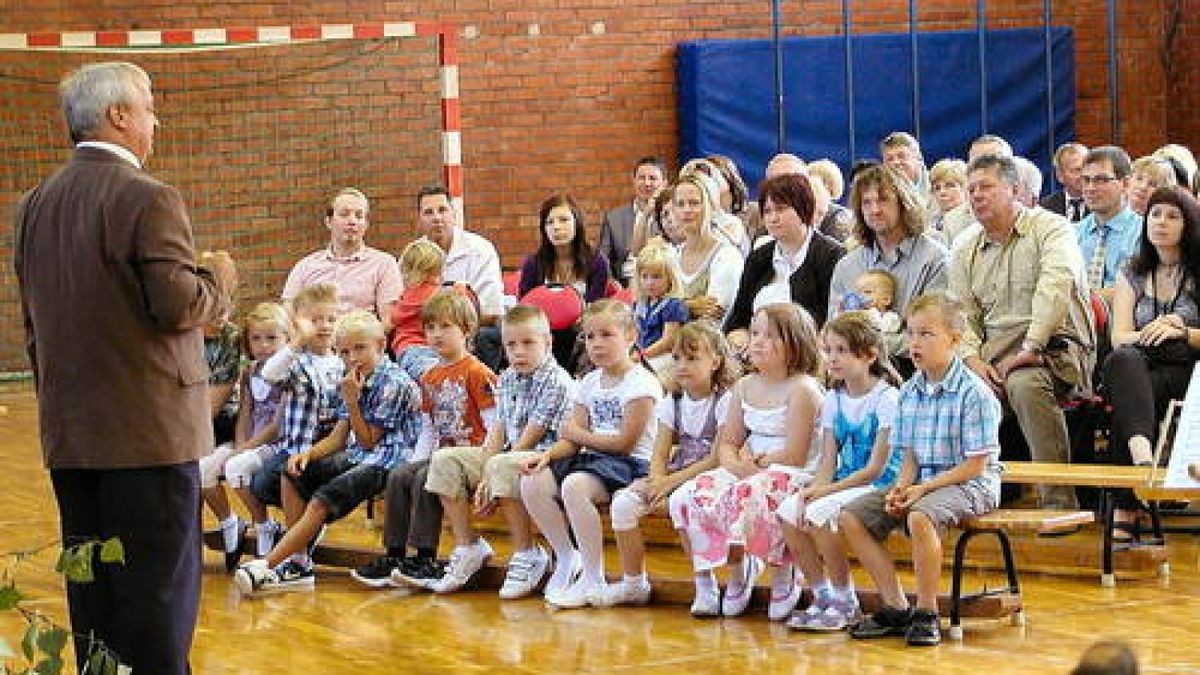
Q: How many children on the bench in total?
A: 10